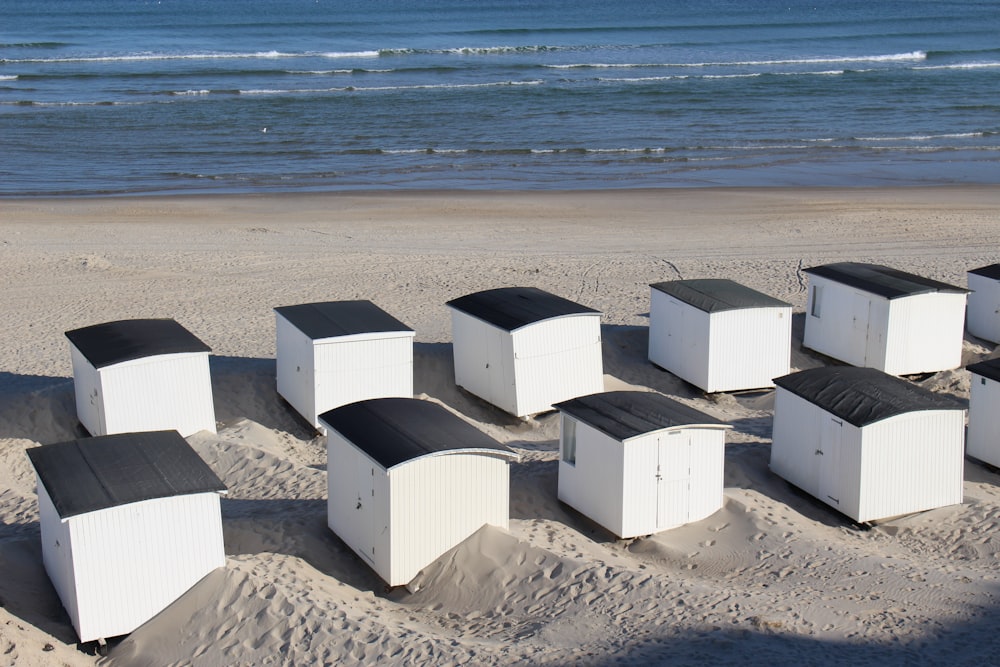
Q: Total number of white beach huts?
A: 11